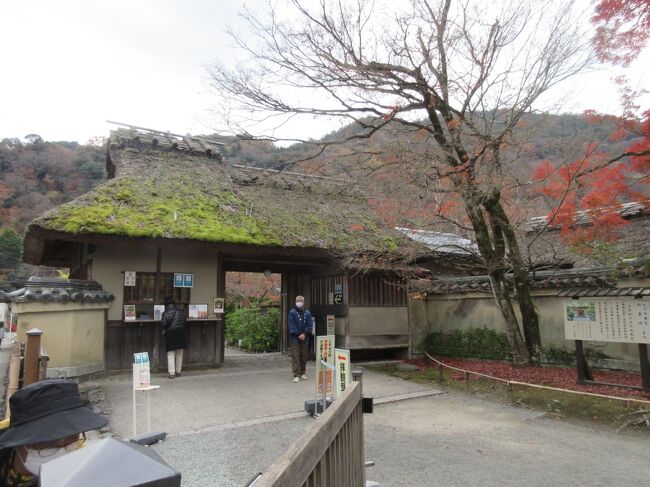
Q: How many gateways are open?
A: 1